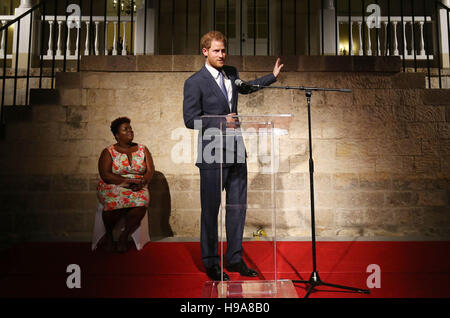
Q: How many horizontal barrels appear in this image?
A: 0